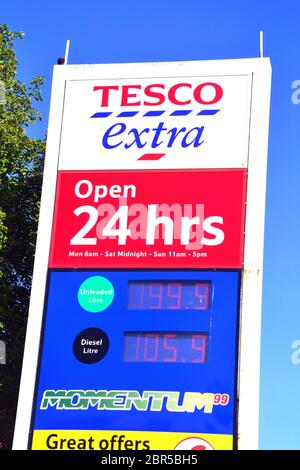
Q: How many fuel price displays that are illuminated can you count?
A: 2